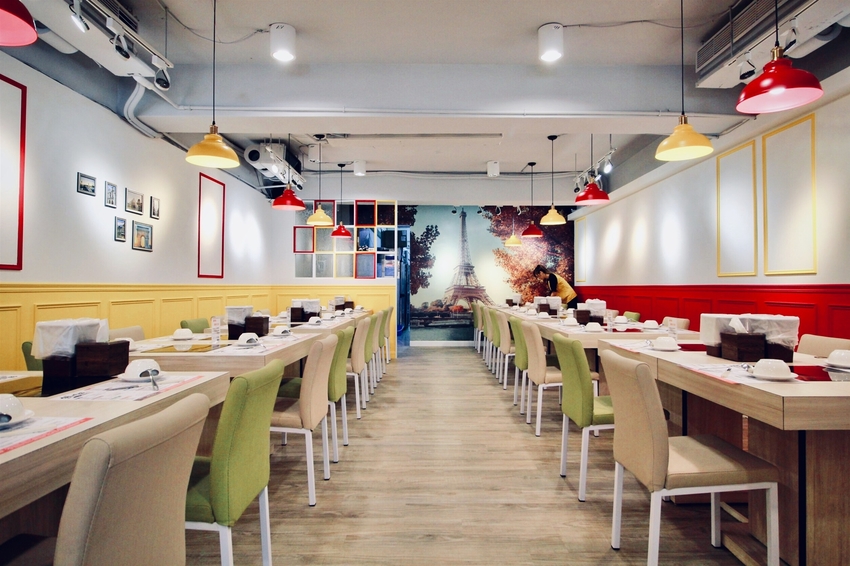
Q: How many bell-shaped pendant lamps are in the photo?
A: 11